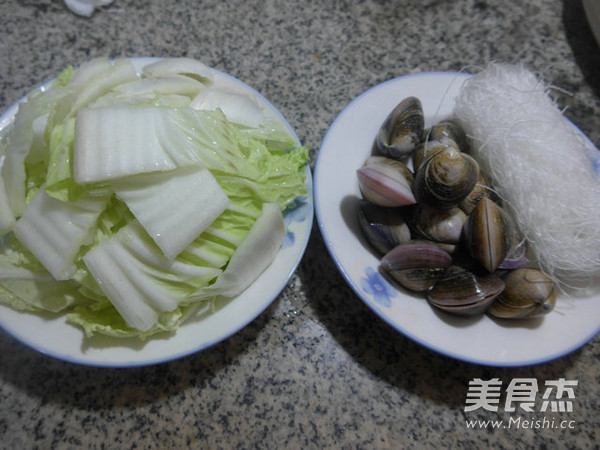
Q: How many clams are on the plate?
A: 13